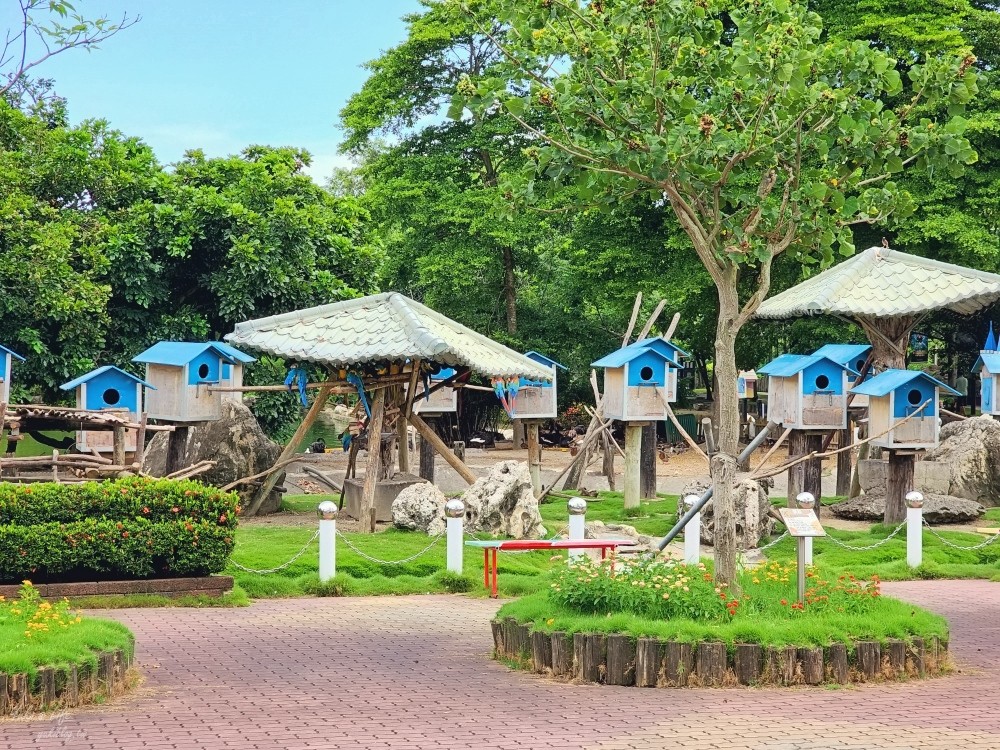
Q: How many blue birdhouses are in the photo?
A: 12